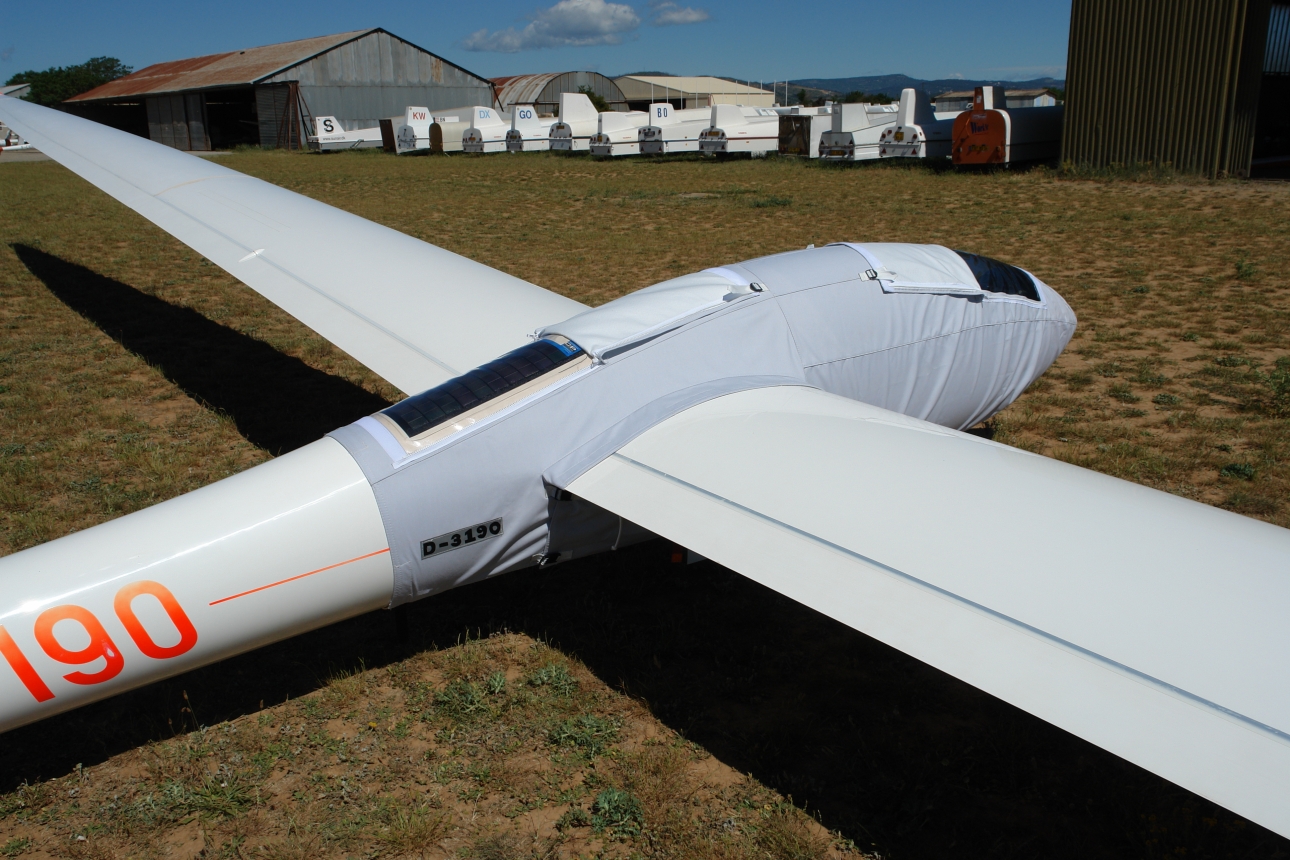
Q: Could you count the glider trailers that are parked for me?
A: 14